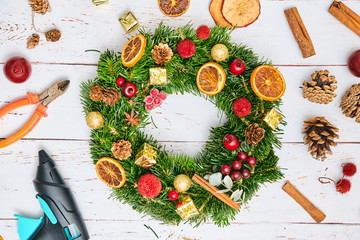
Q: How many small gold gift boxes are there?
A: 6